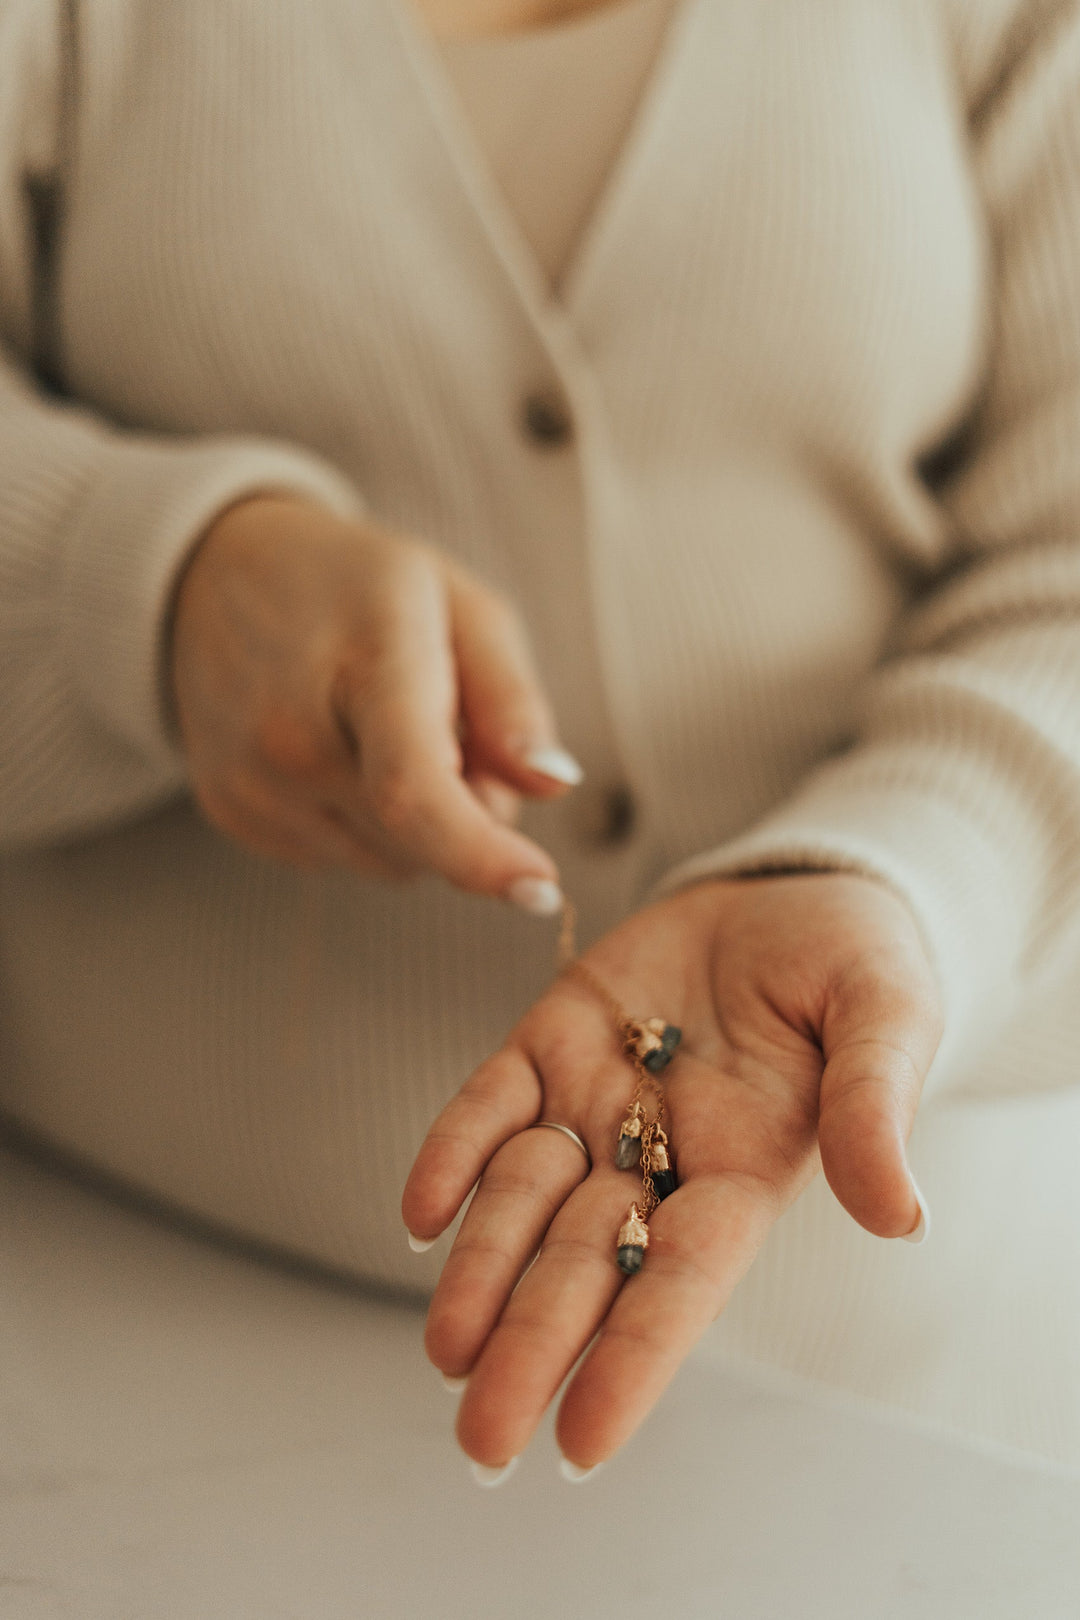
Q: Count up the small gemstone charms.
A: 5